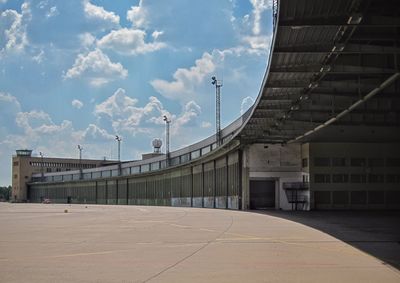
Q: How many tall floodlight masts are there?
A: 5